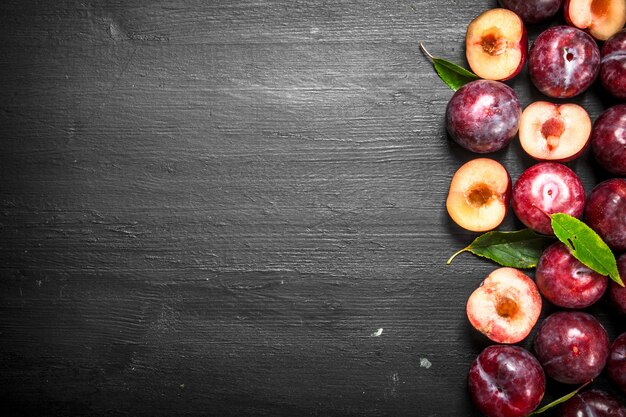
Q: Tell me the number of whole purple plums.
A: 13